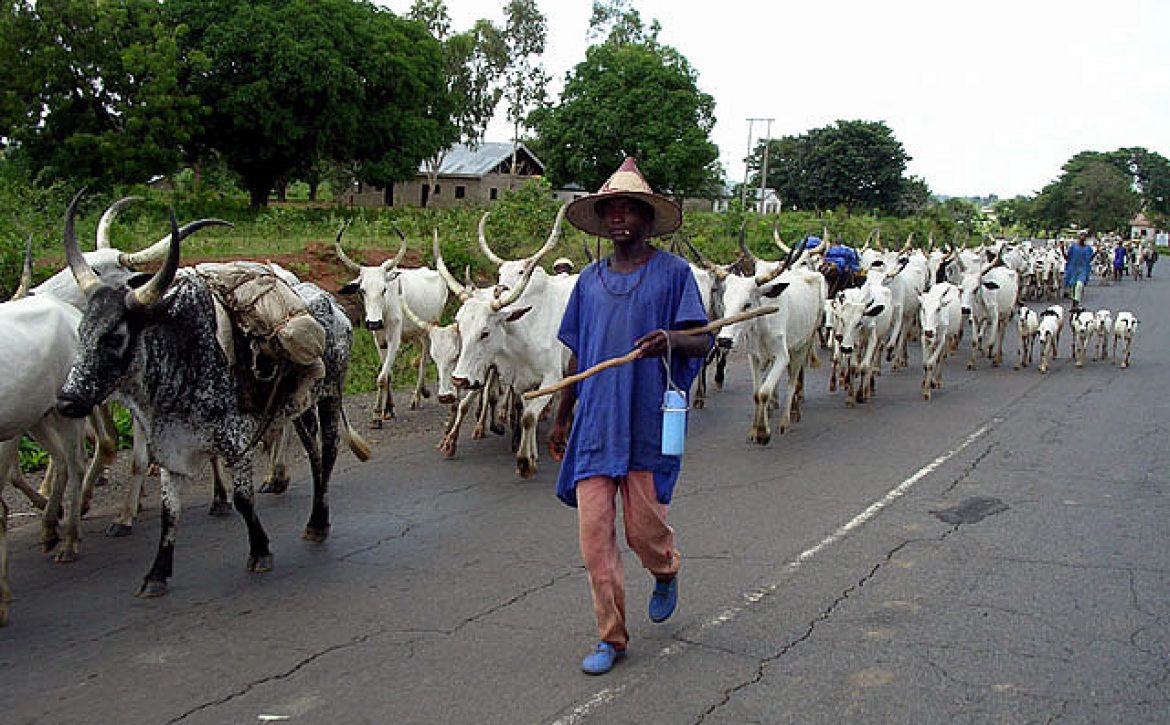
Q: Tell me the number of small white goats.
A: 5